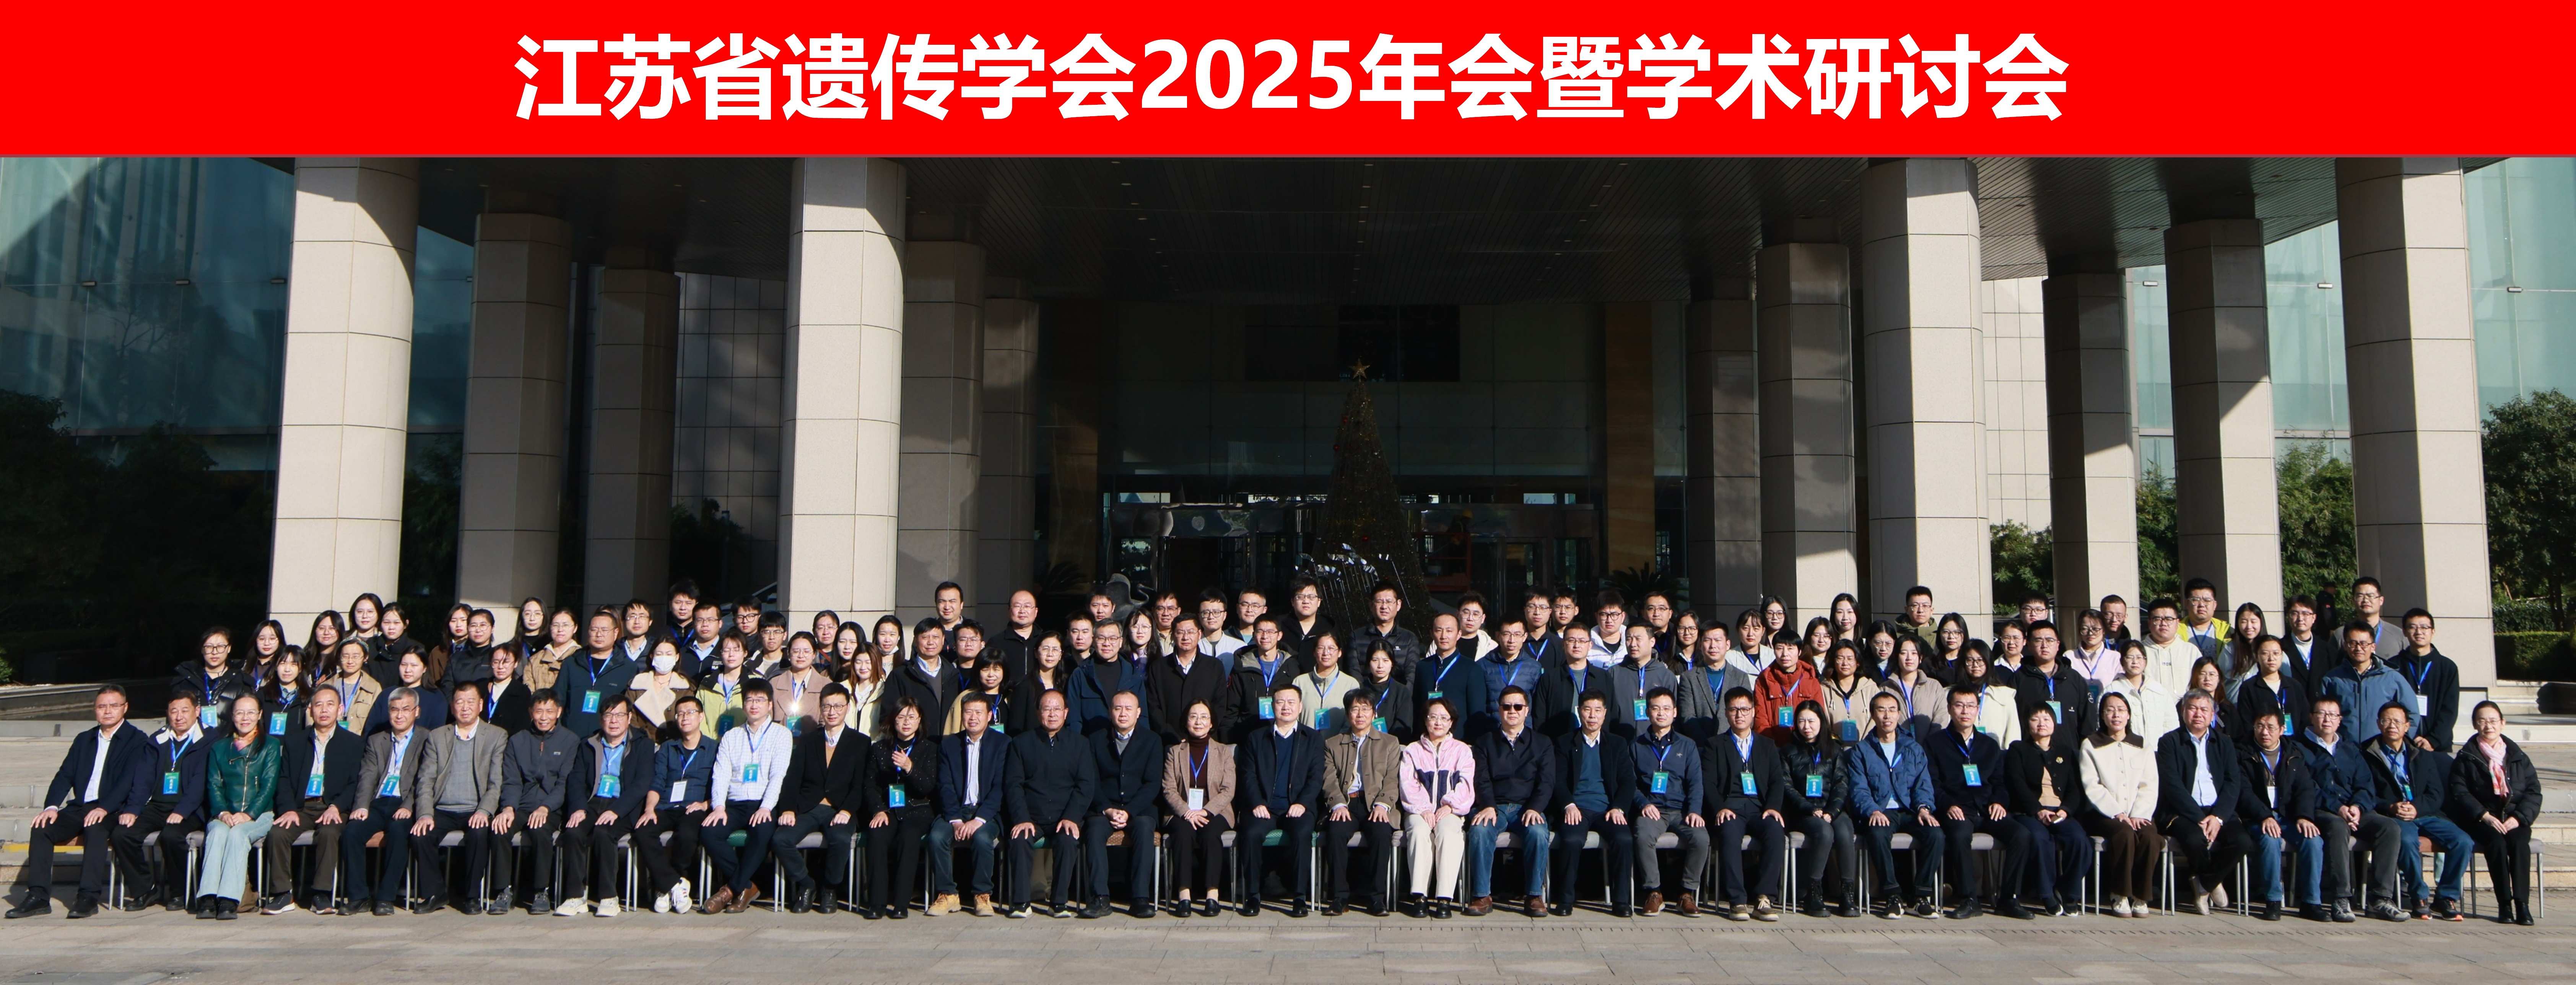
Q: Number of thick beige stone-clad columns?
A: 12